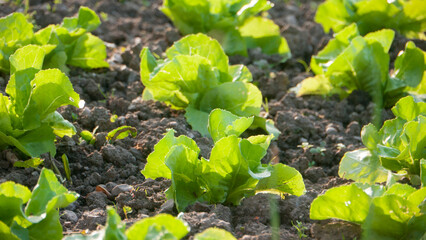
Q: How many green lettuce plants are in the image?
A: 11